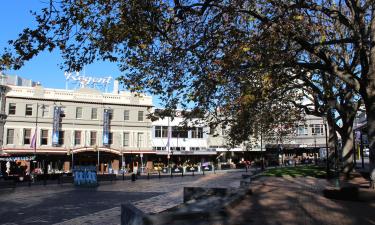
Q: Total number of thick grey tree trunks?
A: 3